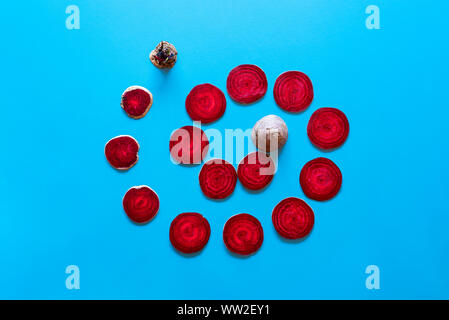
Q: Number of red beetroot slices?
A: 14